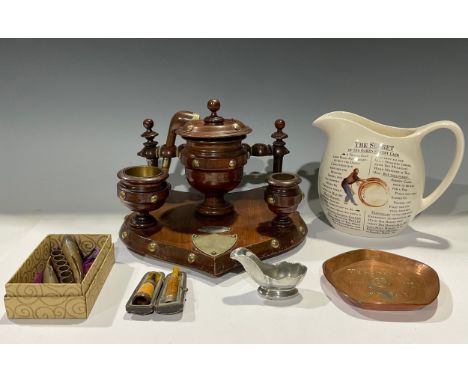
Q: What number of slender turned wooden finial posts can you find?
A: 2